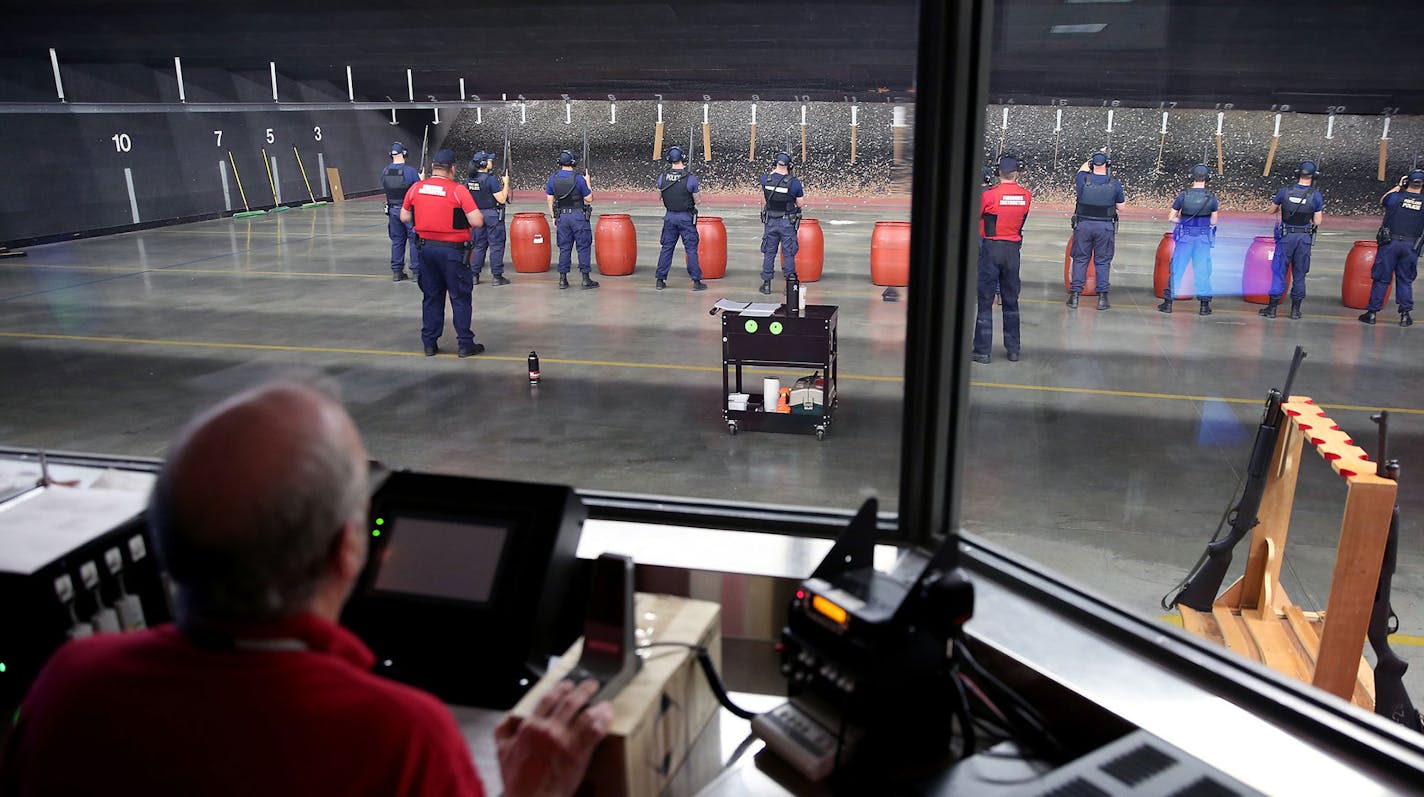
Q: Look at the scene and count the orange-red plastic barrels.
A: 9